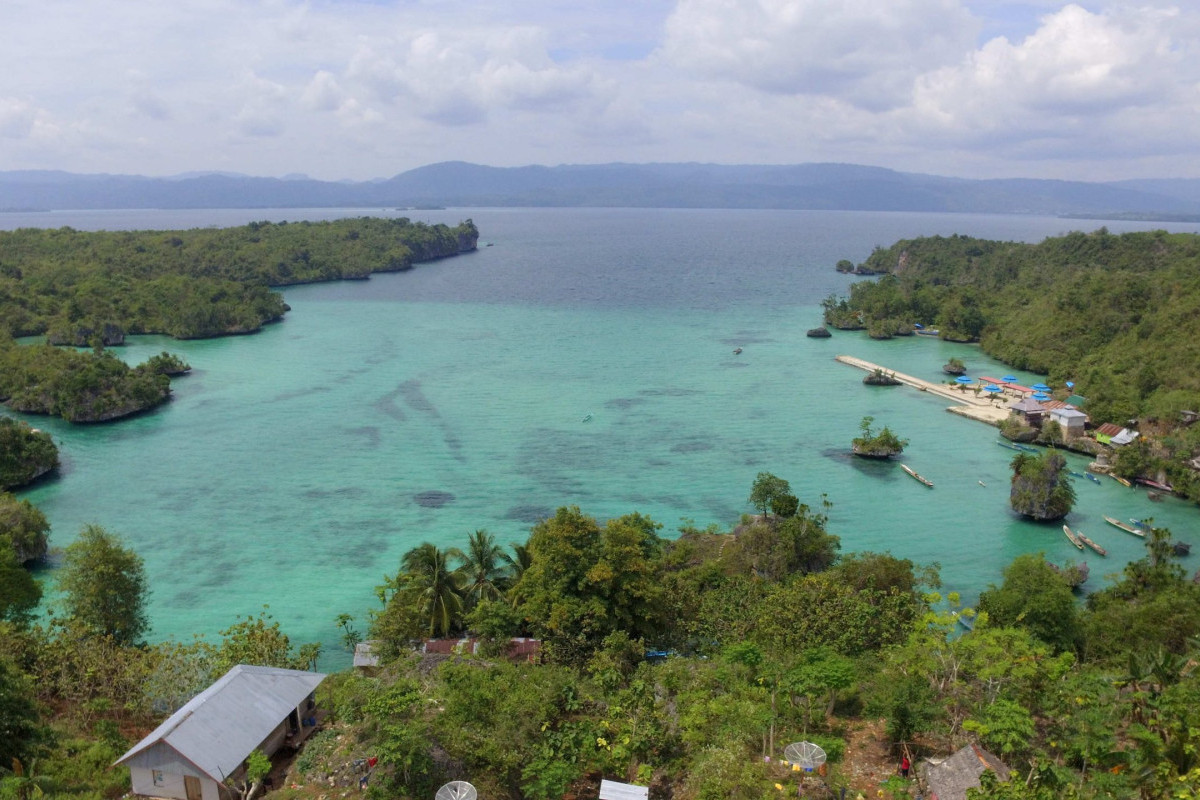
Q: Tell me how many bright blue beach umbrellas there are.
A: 5